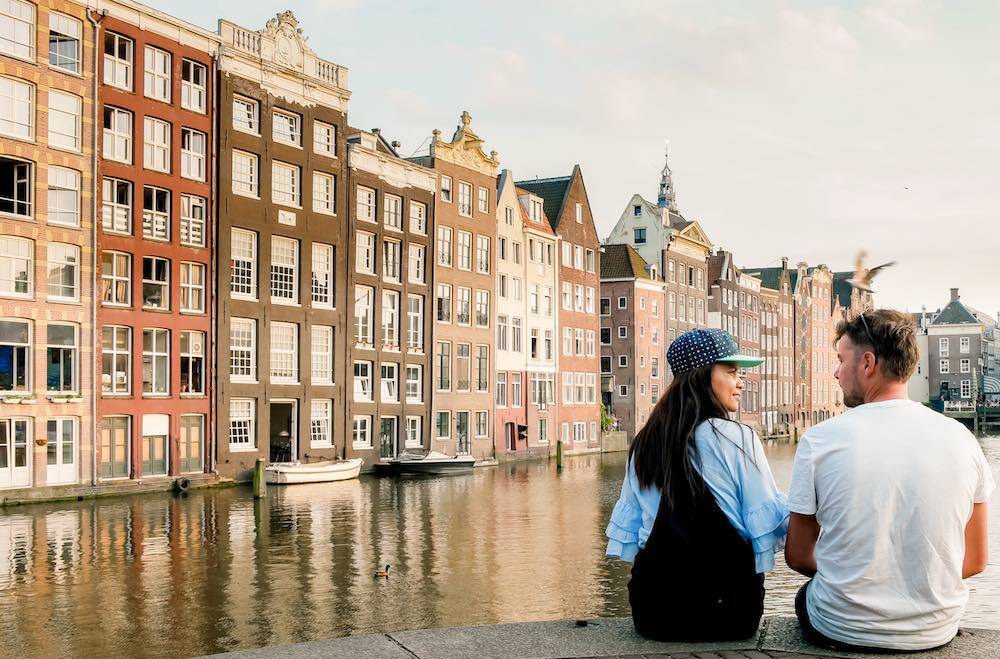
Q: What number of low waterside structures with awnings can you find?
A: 1